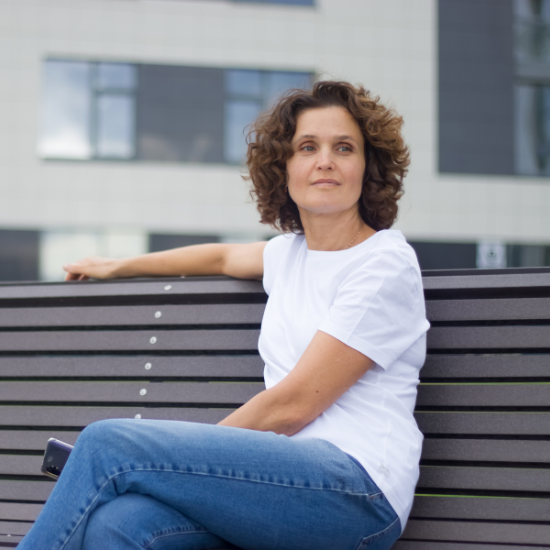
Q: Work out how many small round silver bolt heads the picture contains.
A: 6